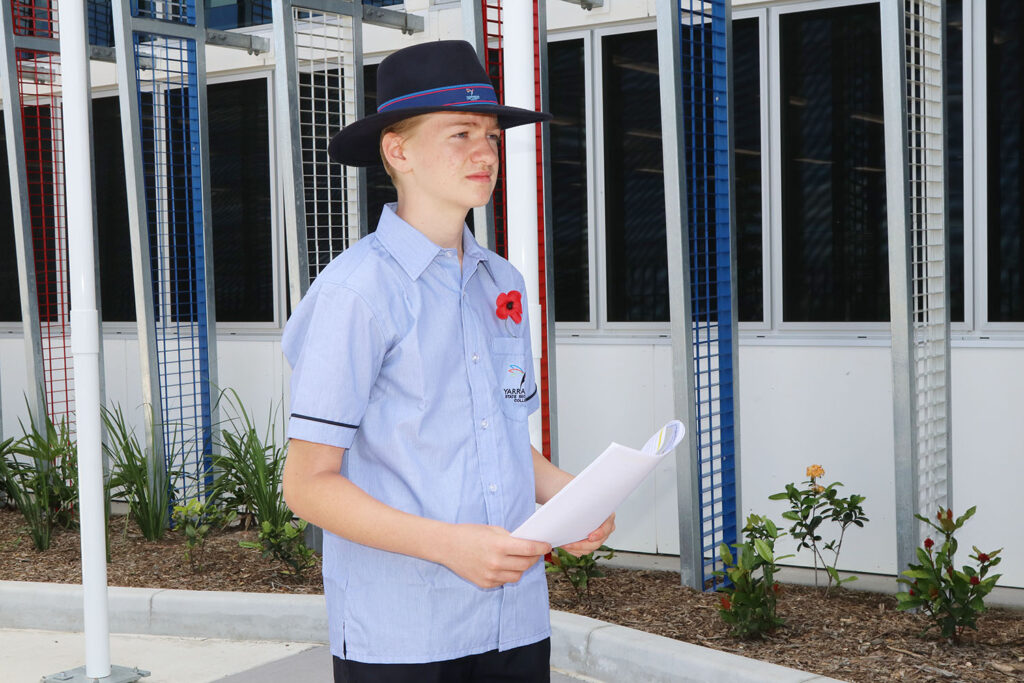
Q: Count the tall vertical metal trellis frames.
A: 6